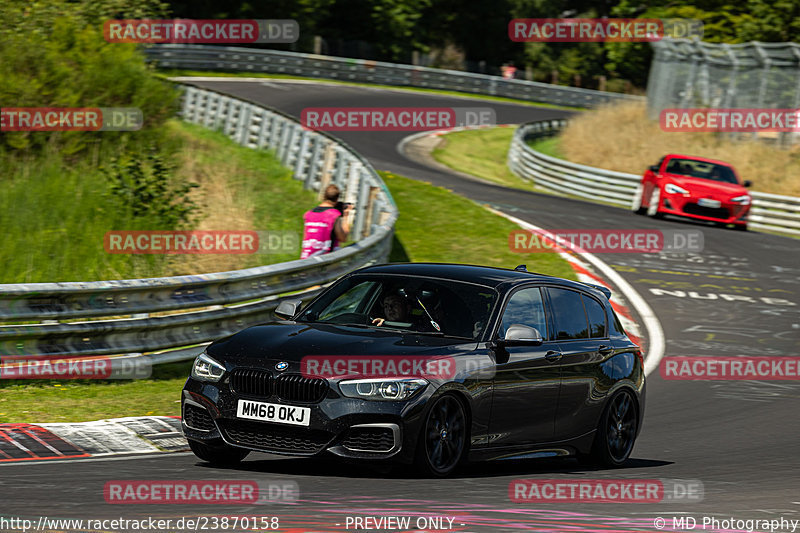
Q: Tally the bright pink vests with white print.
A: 1